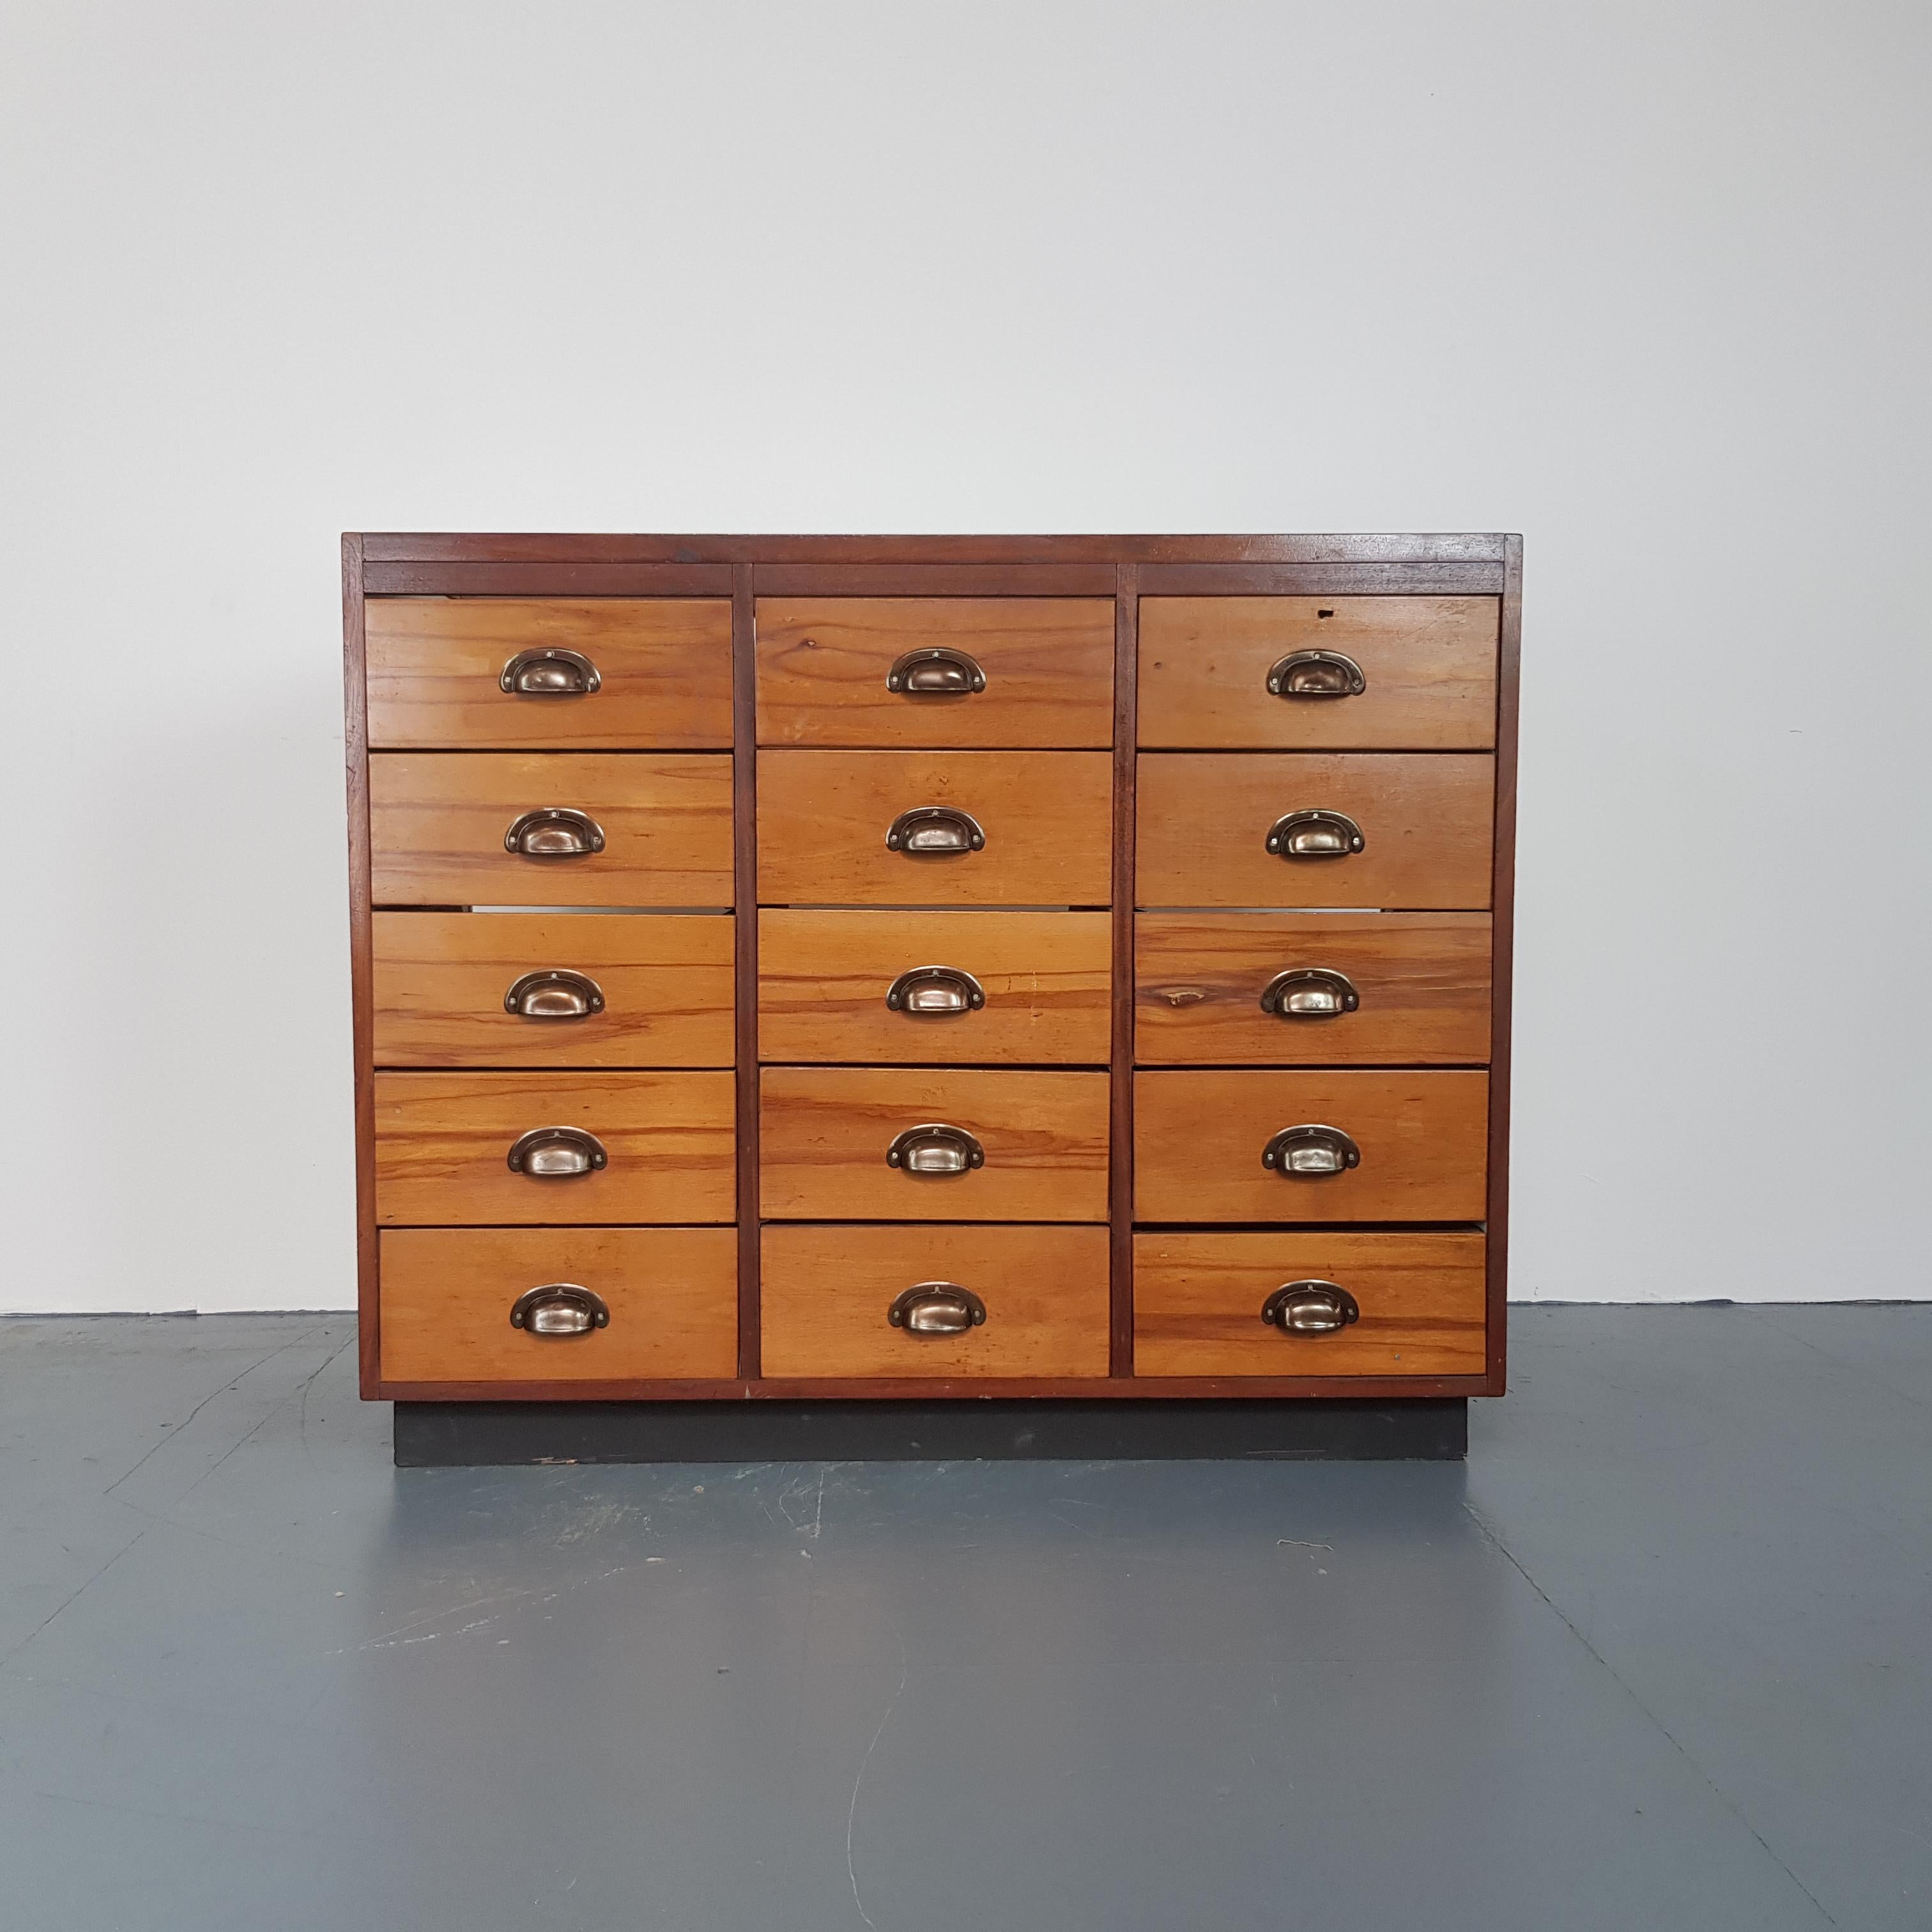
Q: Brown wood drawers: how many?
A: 15